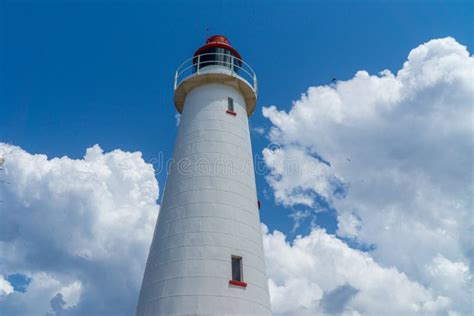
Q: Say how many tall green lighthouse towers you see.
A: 0